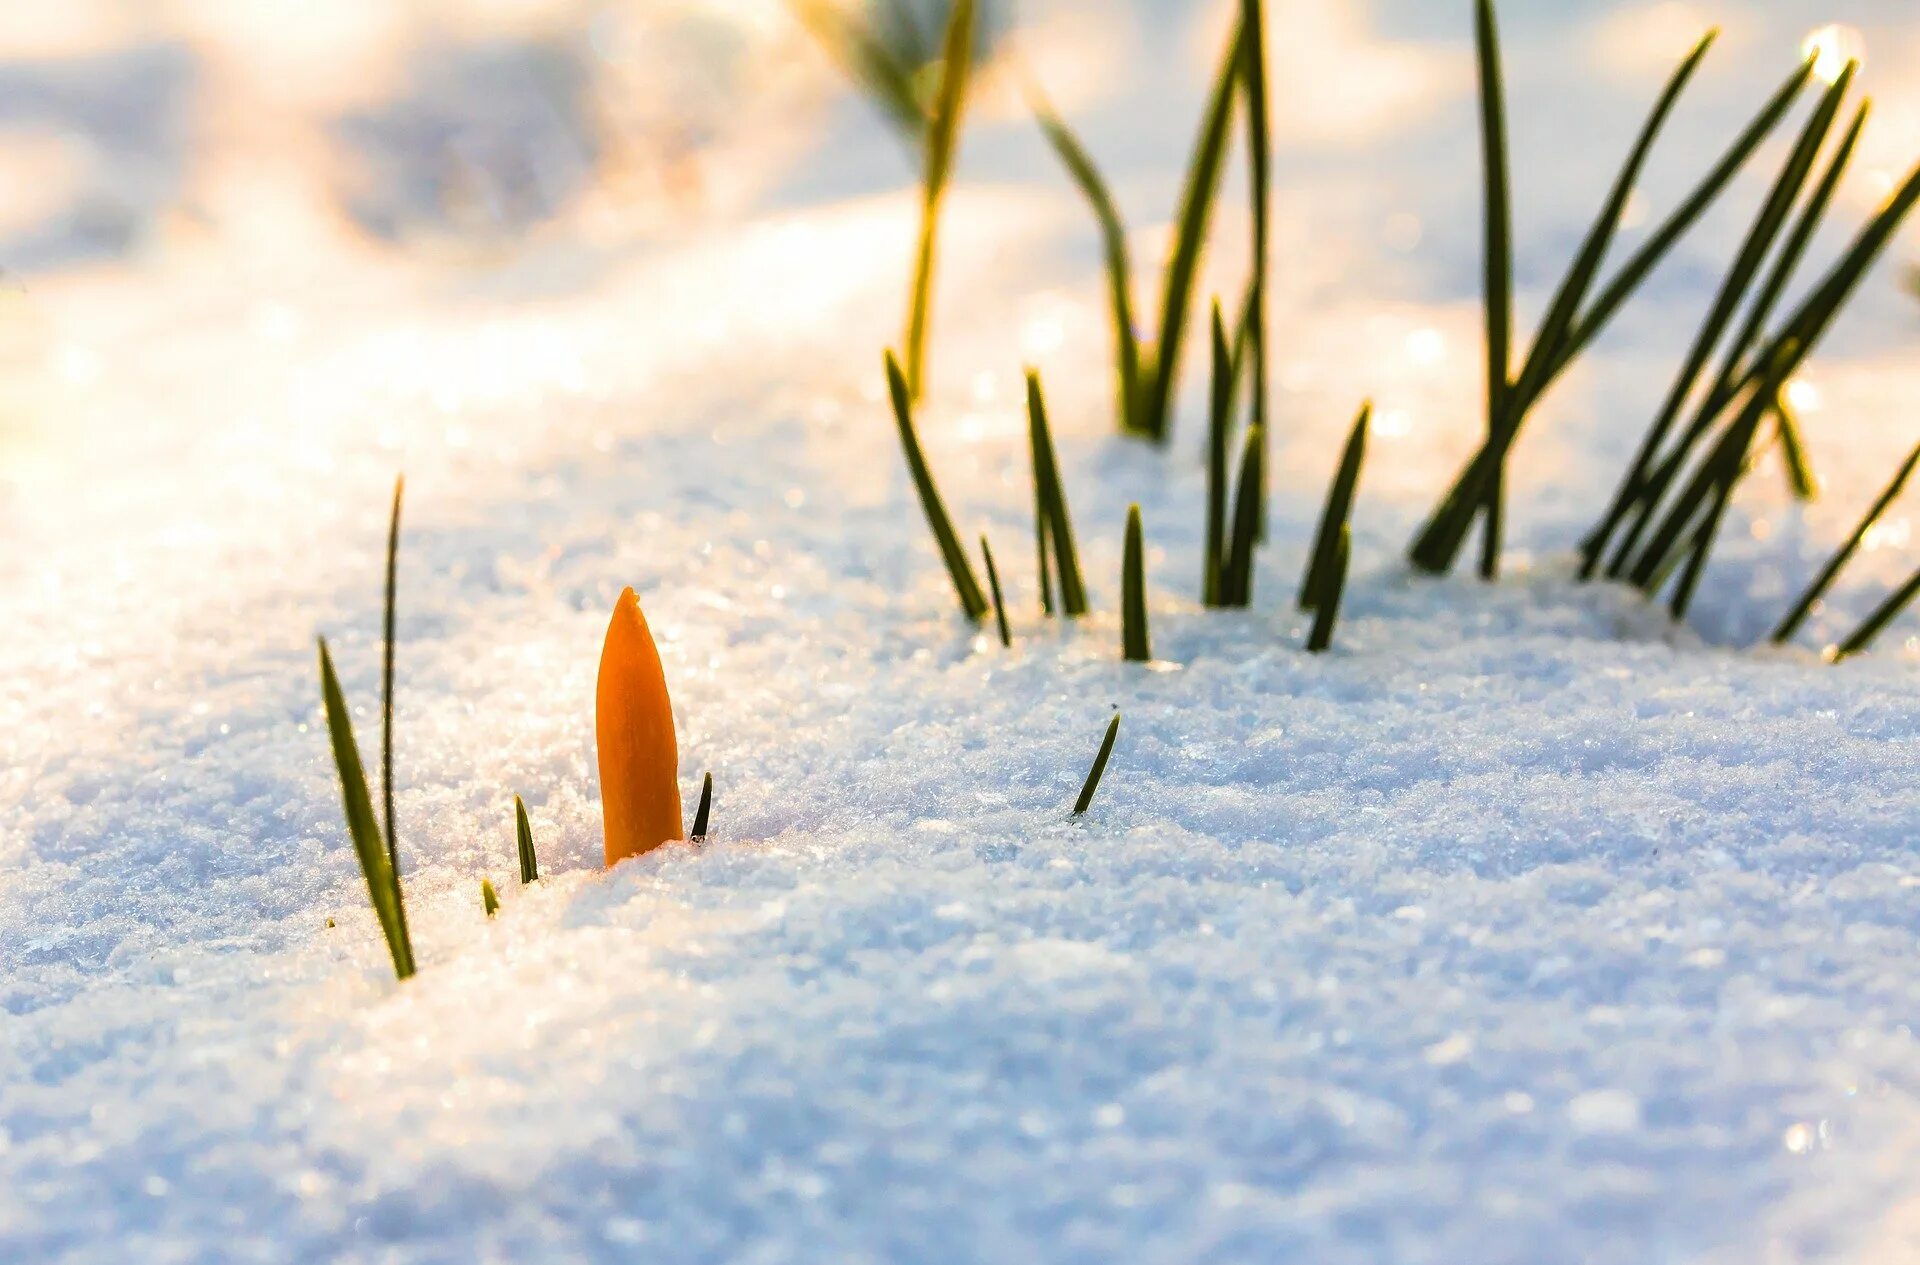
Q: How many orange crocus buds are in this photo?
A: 1